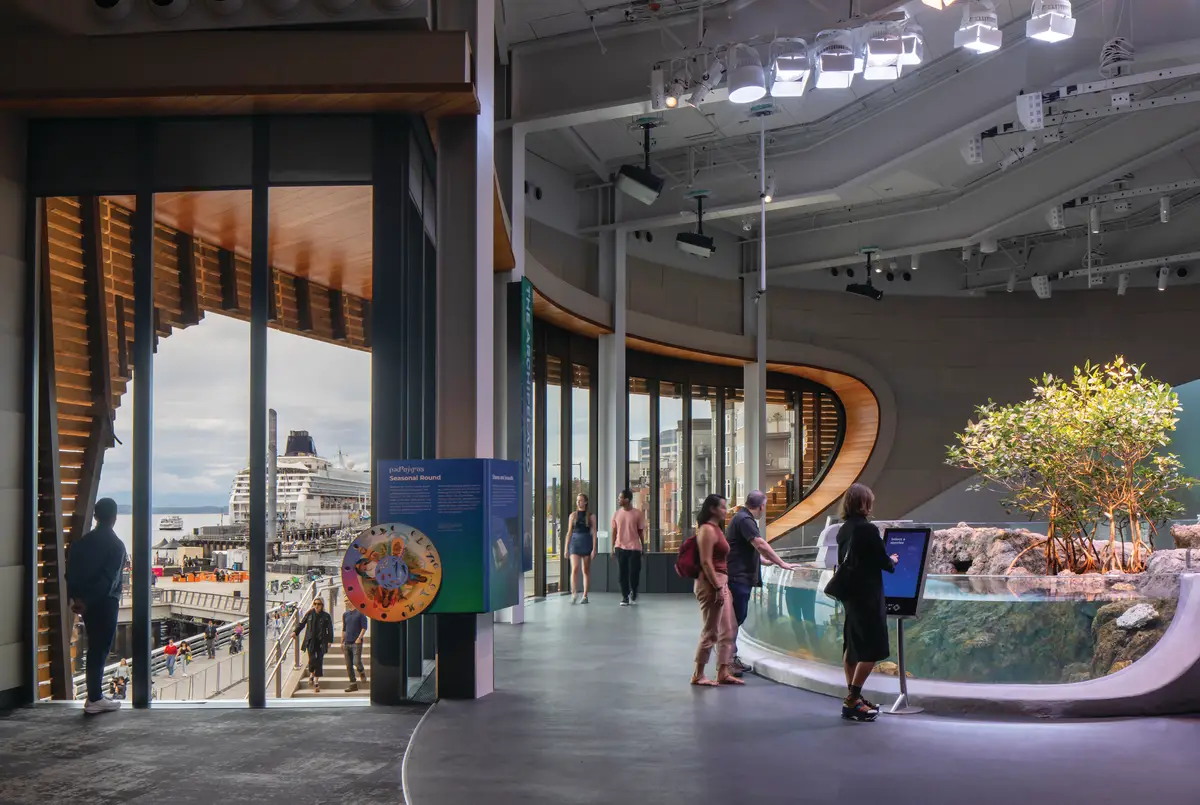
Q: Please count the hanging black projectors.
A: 3